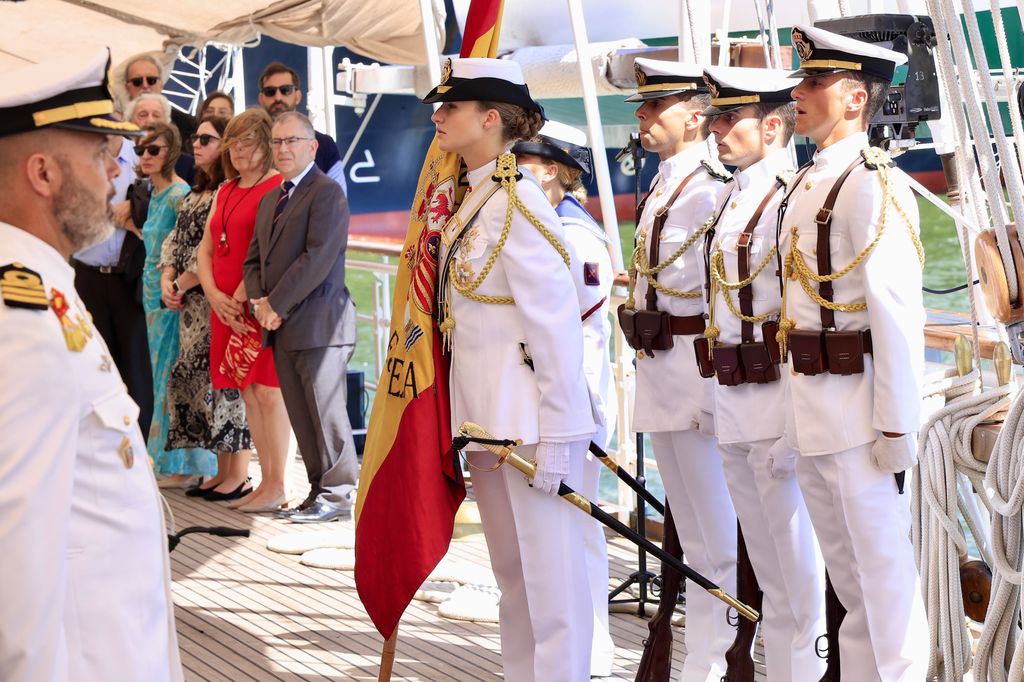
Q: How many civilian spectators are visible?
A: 9